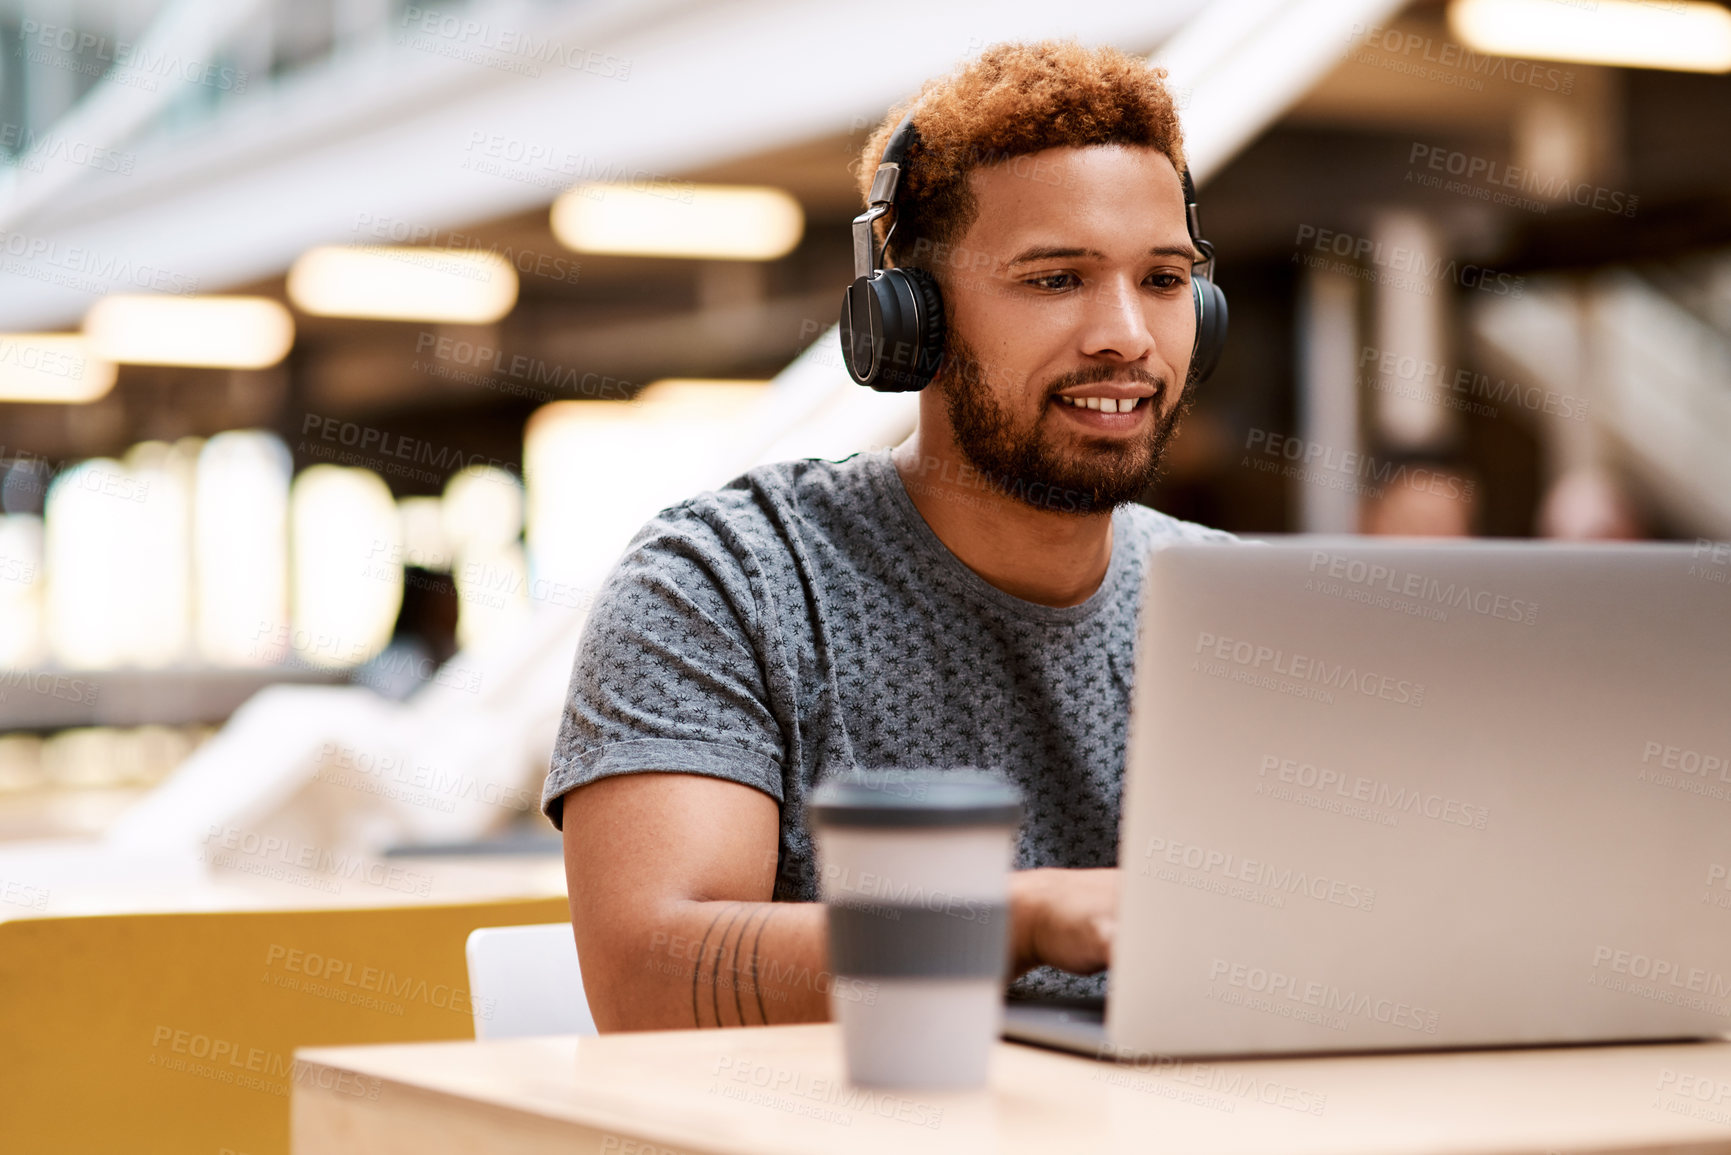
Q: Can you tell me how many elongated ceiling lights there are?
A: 5